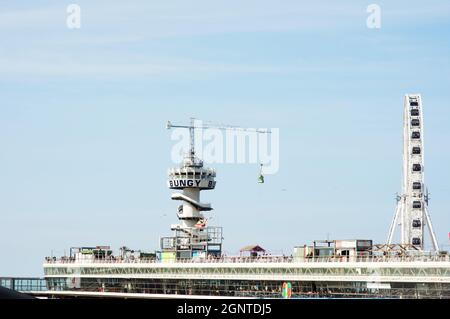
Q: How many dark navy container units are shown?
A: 10